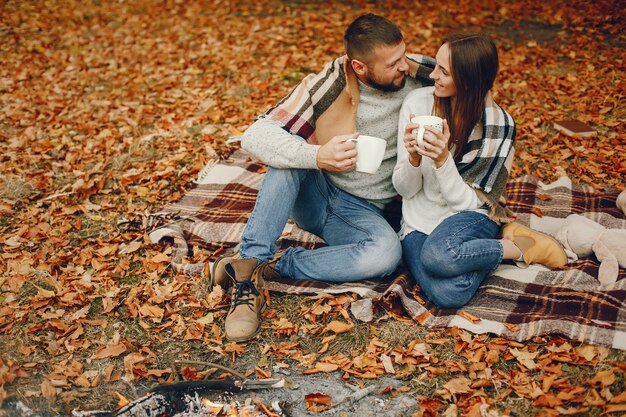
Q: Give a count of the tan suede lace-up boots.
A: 2